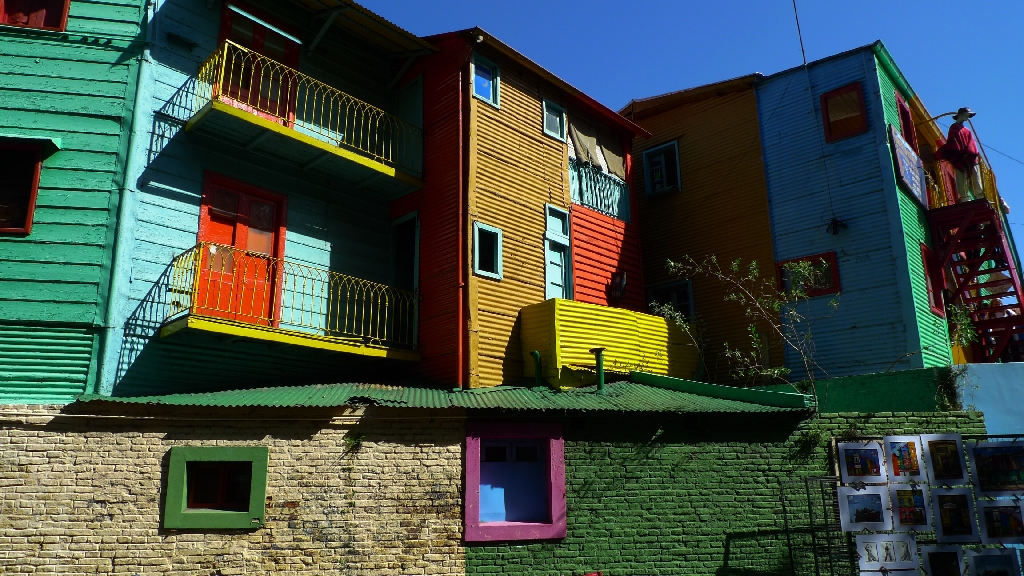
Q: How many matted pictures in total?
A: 11